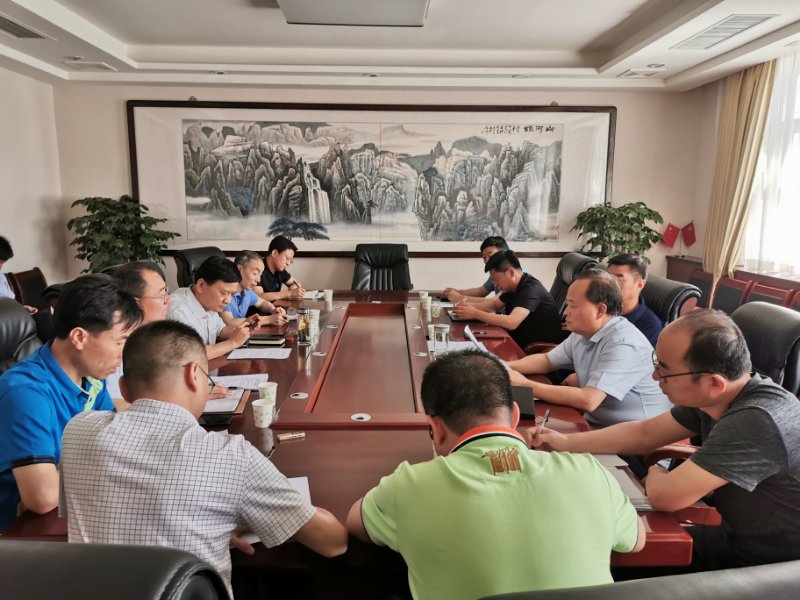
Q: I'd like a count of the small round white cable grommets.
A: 9